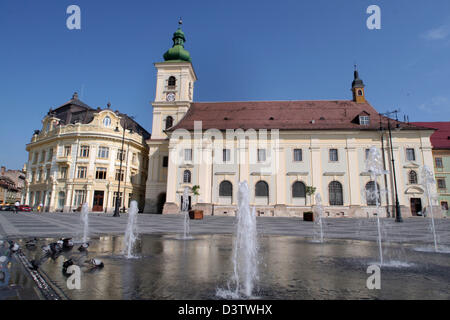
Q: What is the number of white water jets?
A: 7